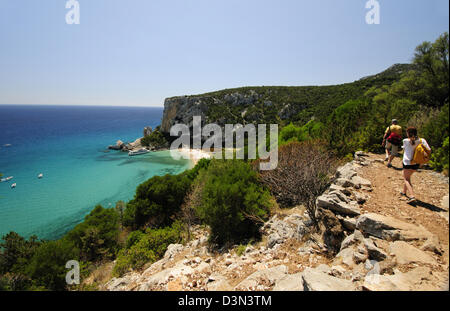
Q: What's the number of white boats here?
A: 5